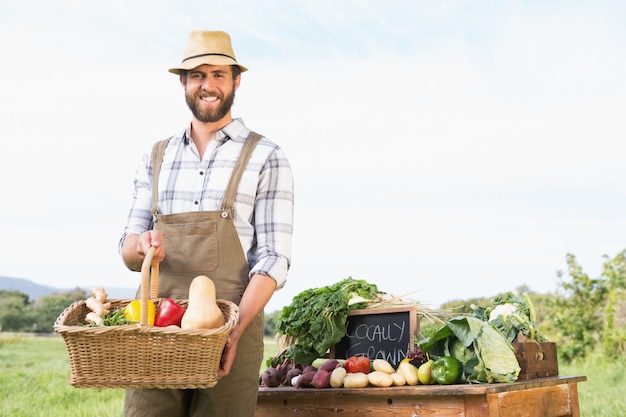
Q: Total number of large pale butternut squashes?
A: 1